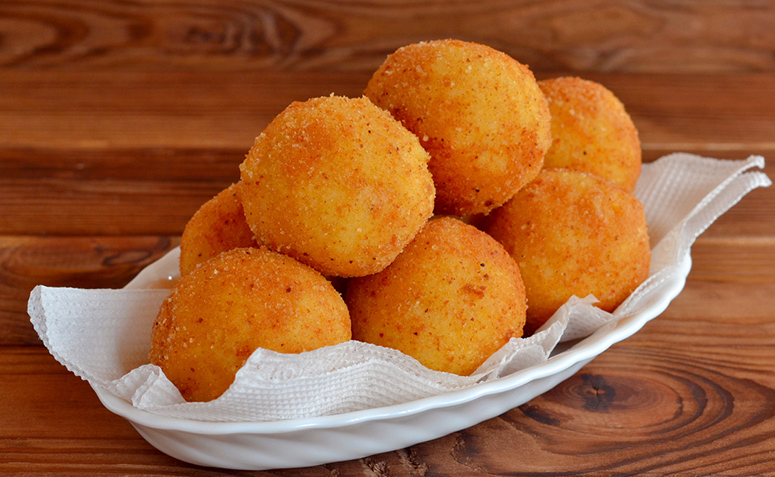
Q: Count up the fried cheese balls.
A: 7